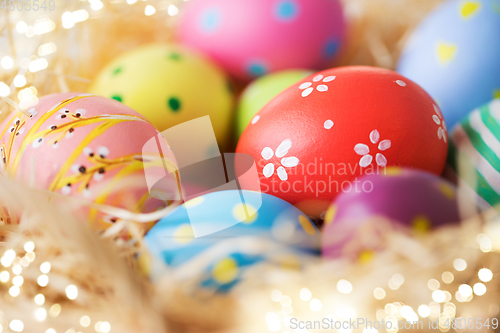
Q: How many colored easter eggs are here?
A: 9